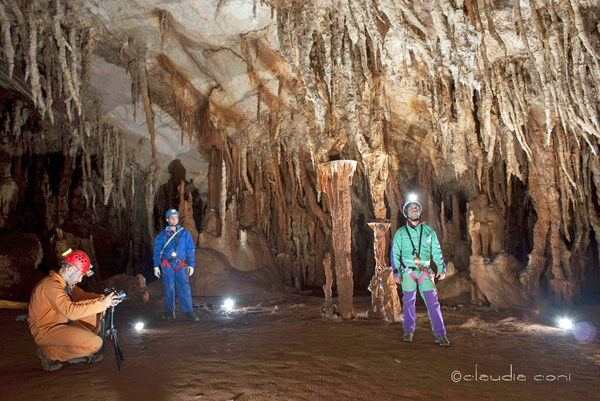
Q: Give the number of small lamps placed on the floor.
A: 3